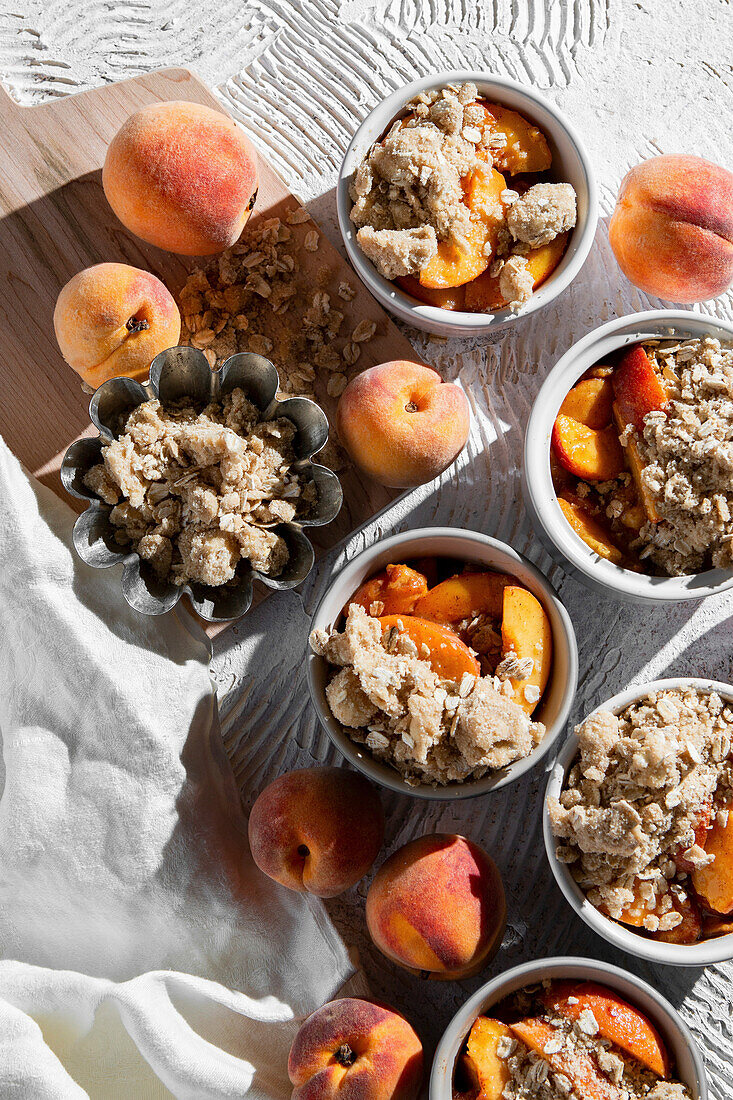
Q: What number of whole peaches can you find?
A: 7